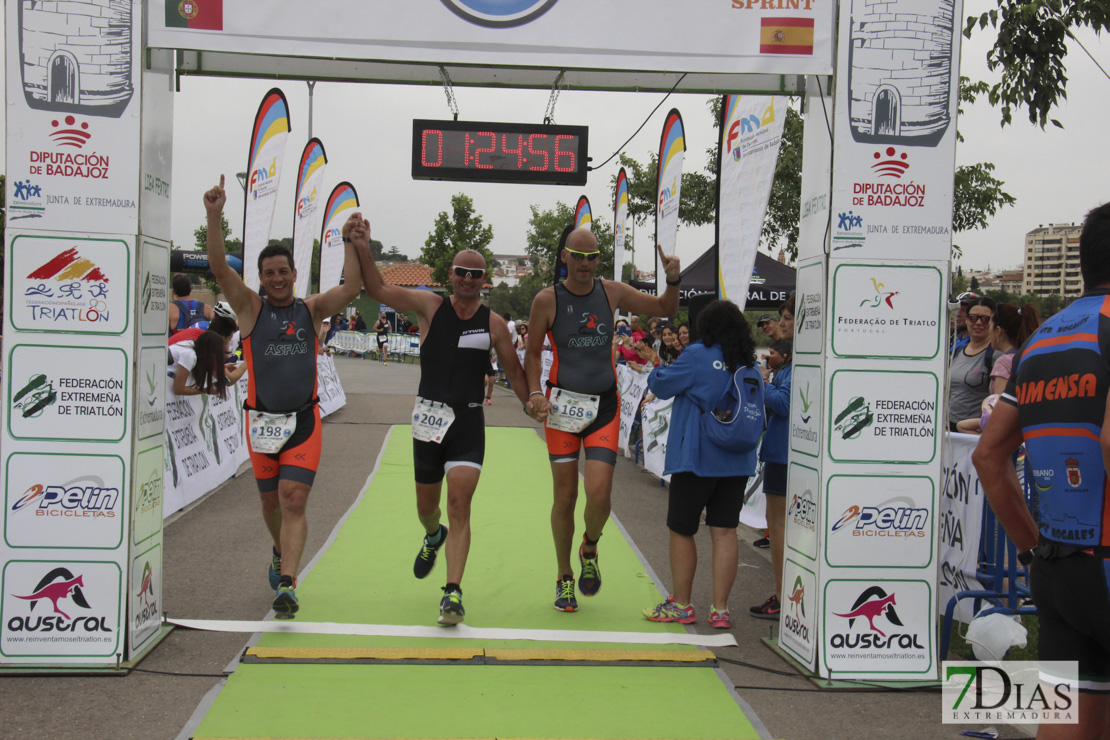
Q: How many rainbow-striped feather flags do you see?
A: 7